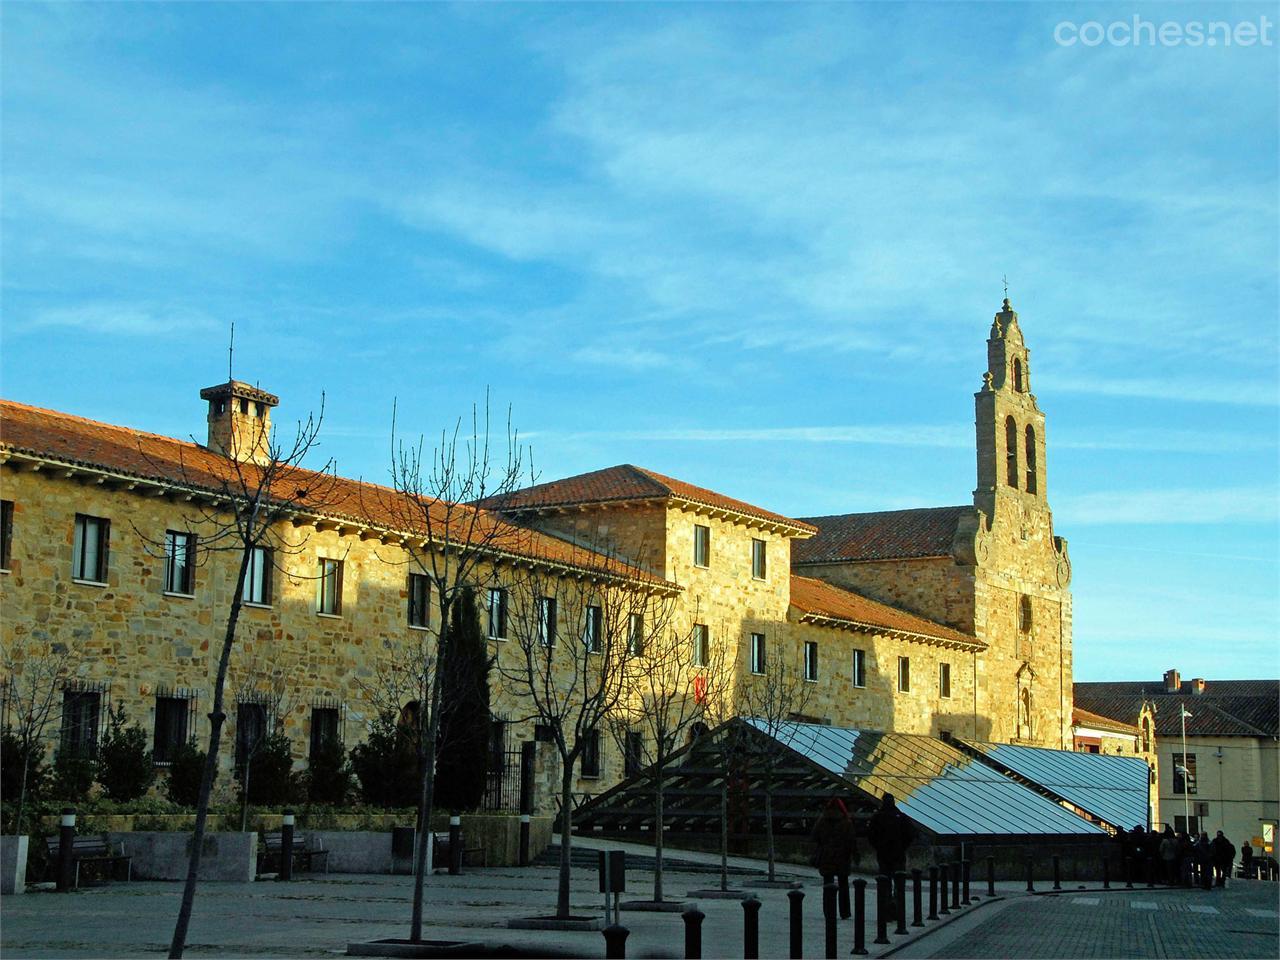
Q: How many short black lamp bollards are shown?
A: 4